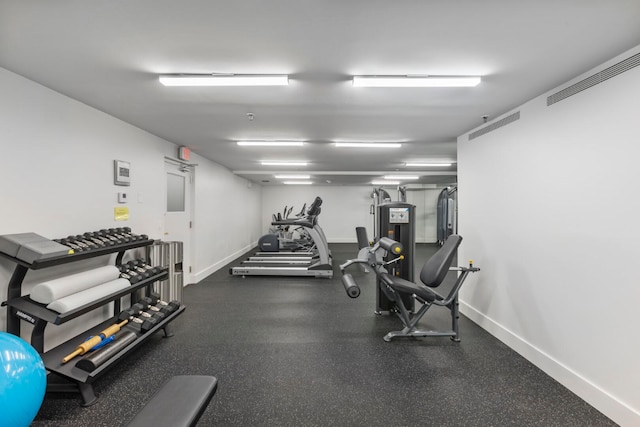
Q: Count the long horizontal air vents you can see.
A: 2